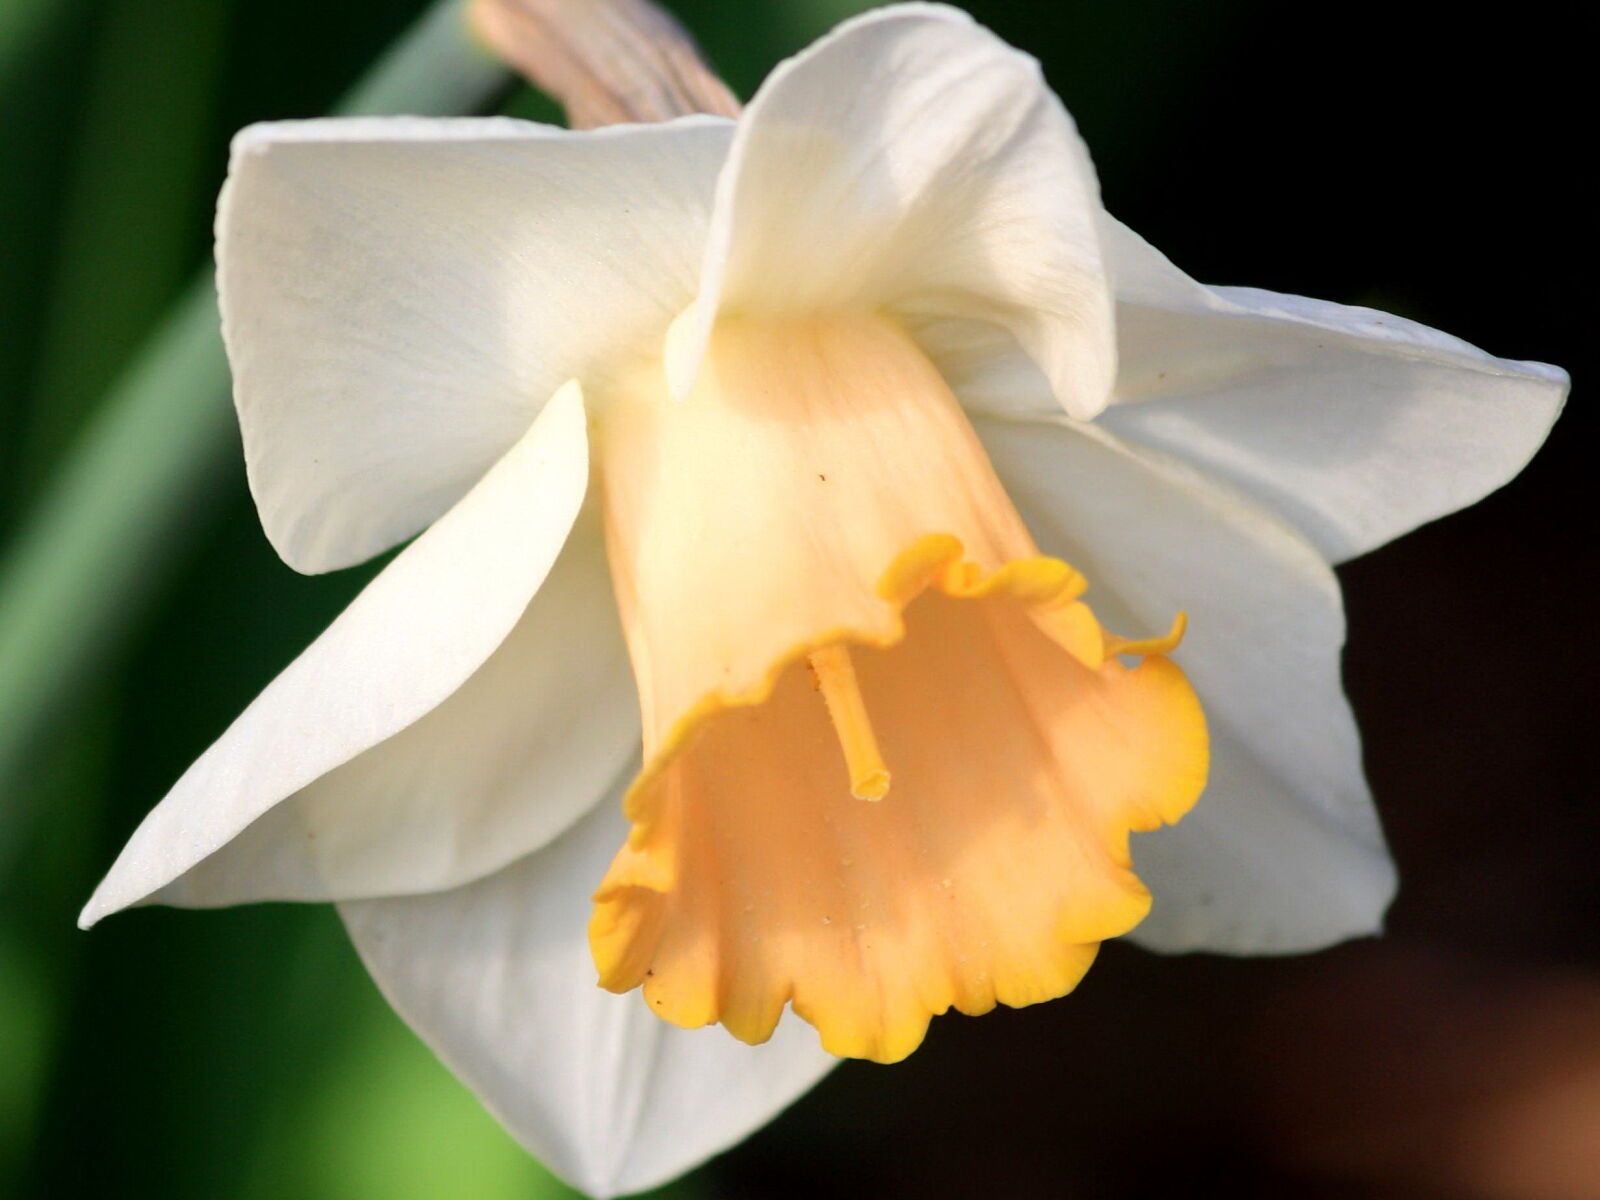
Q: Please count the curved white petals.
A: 6